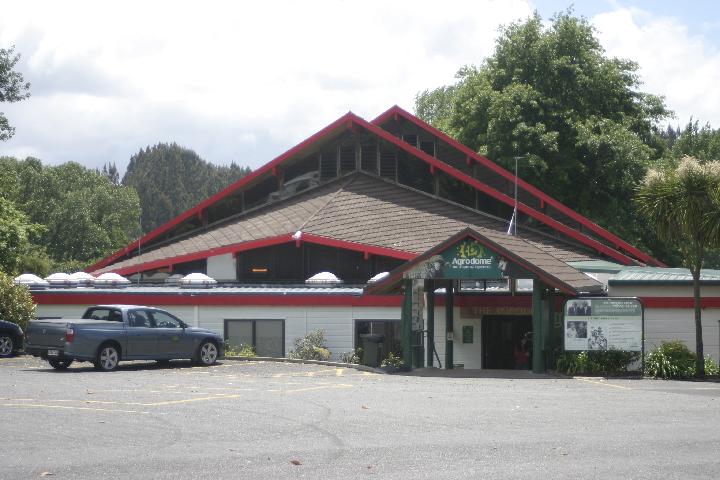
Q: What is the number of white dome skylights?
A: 7